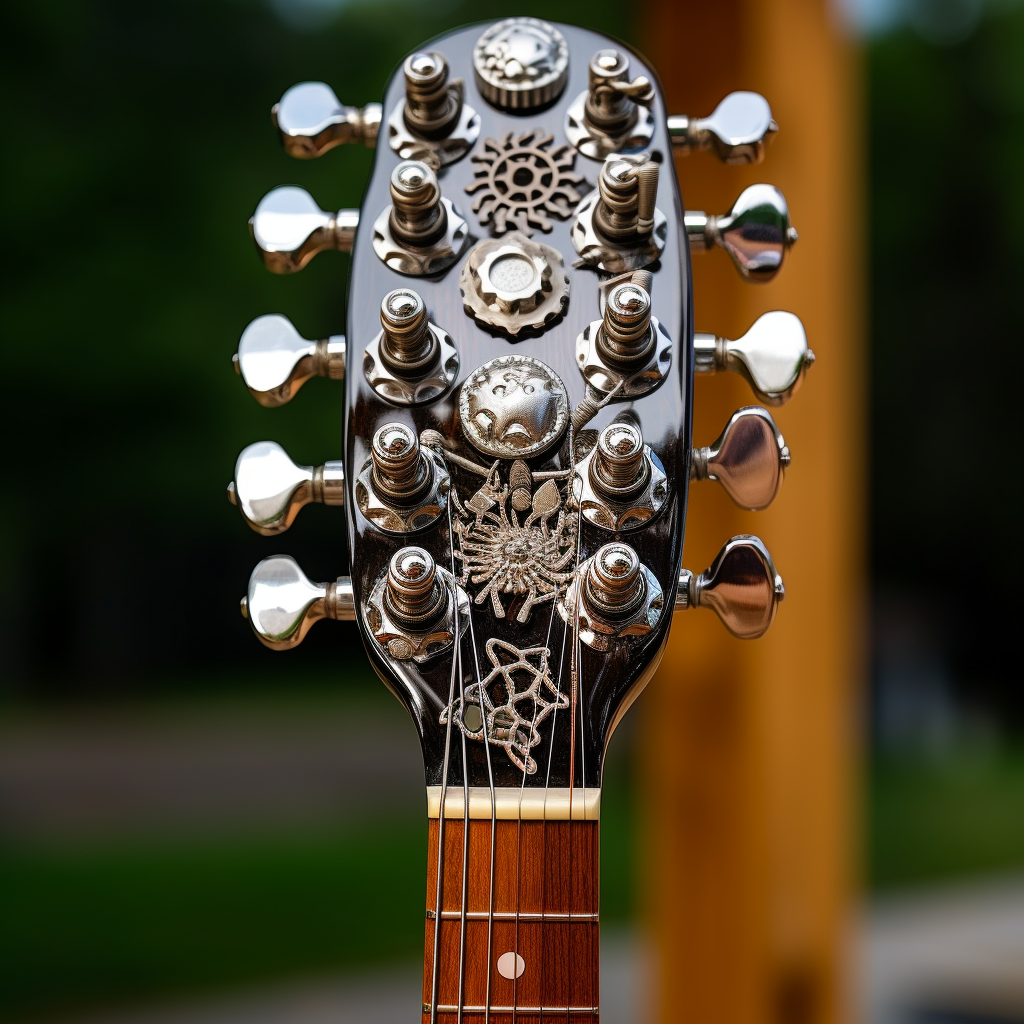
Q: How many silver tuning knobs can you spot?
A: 10